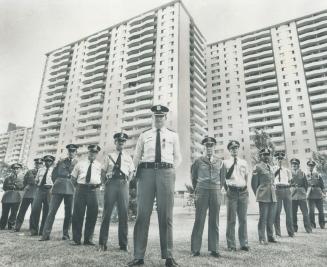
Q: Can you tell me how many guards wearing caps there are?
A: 13